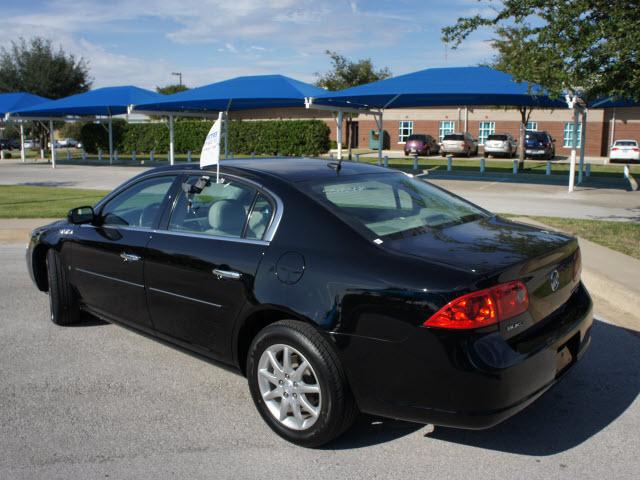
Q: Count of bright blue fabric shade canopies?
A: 5